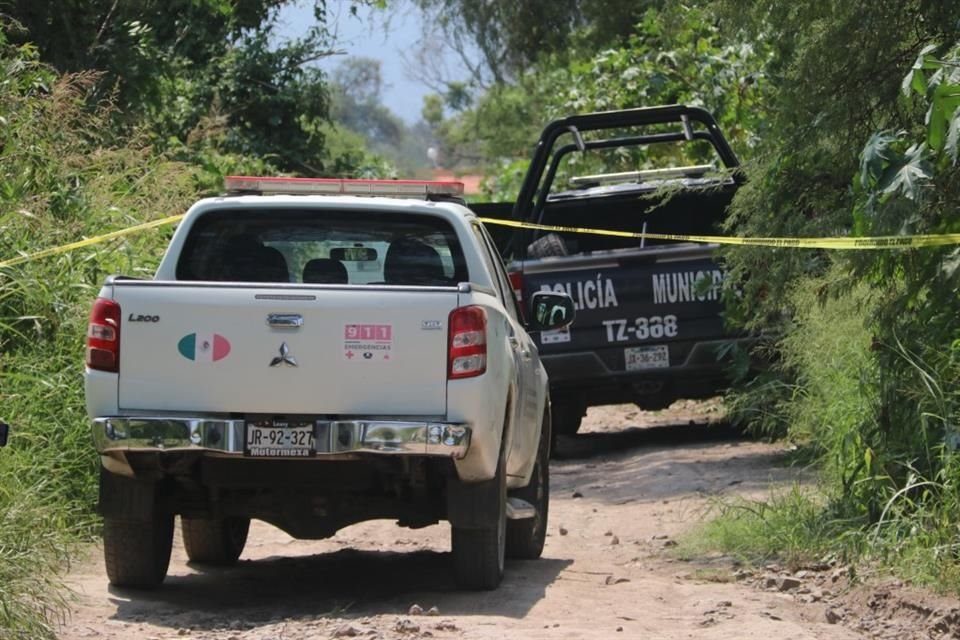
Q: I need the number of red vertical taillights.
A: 3